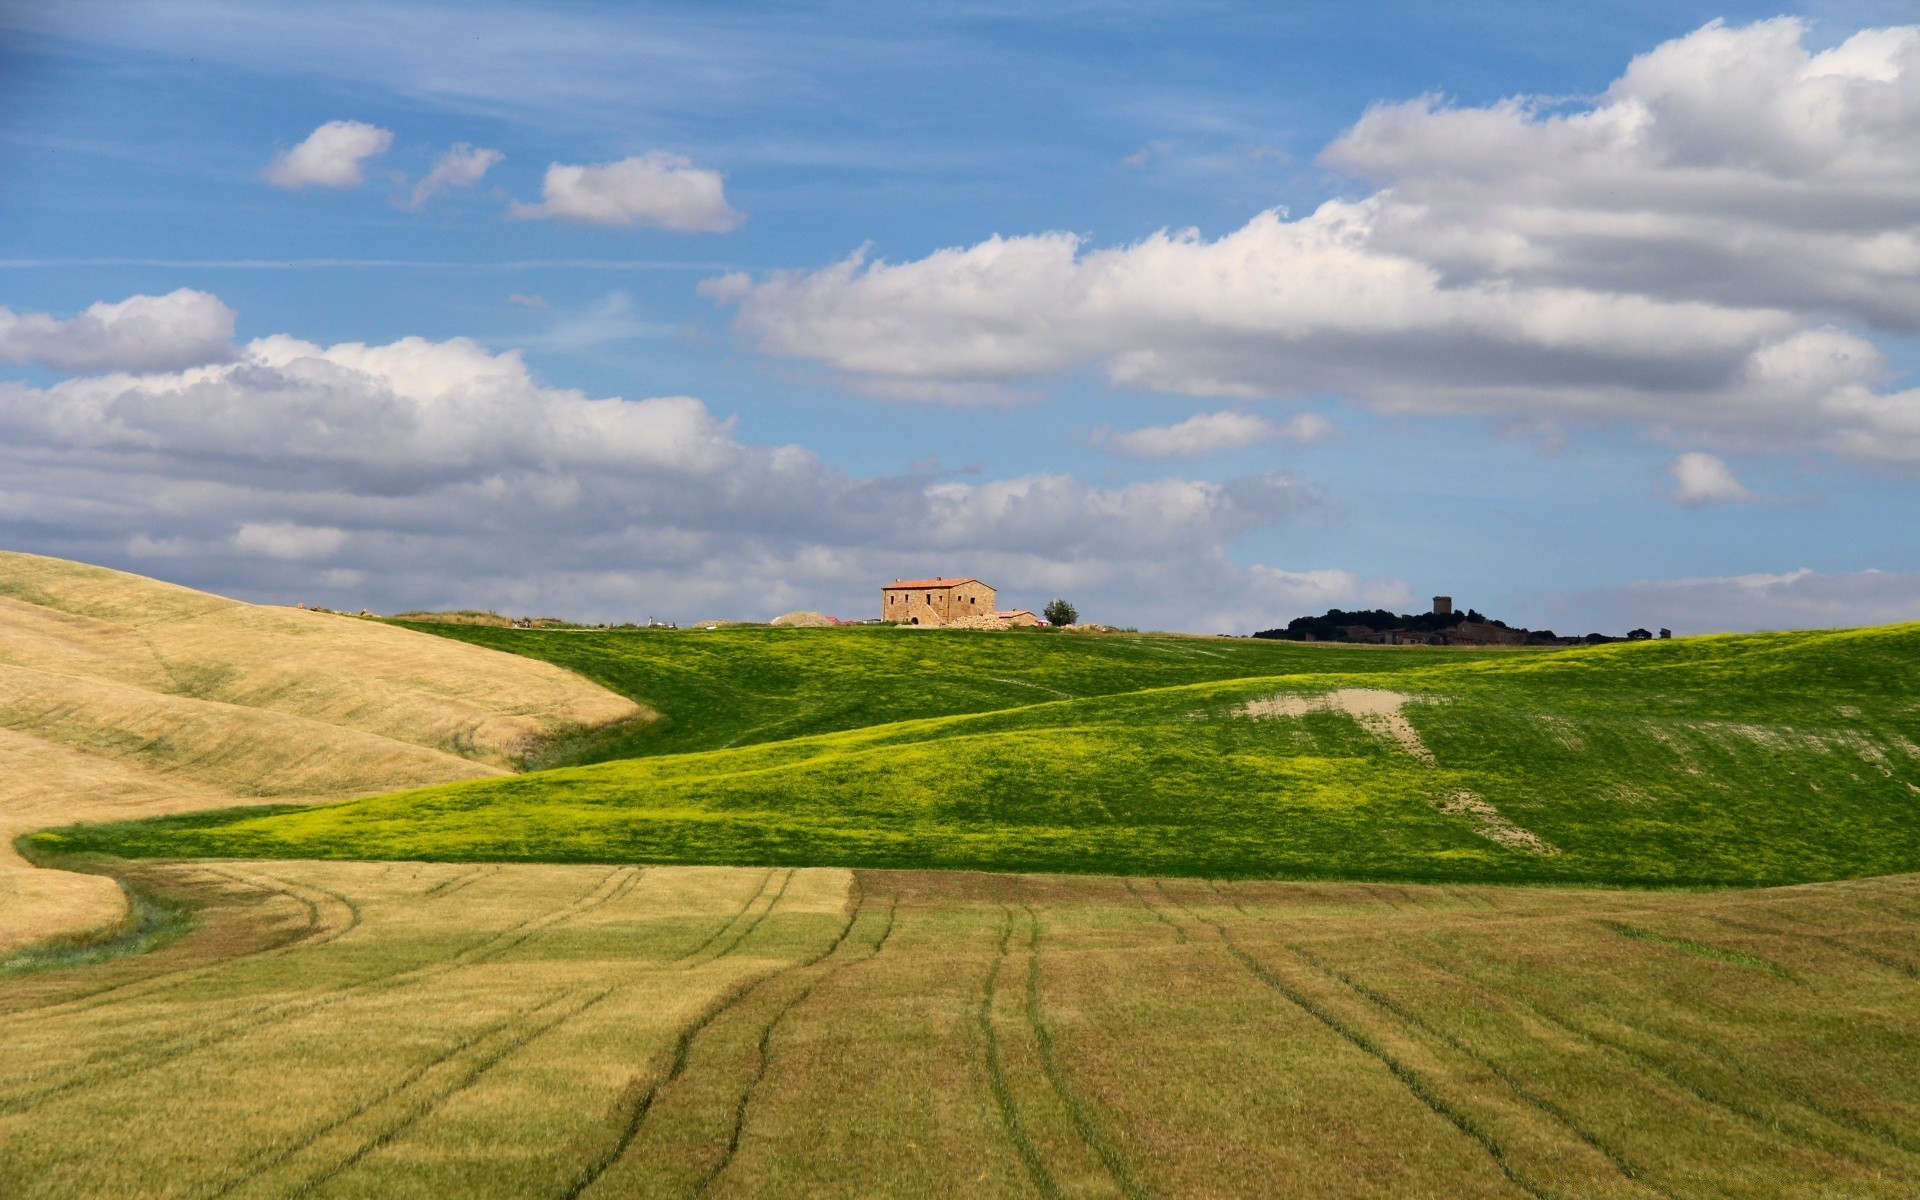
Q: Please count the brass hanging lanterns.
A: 0